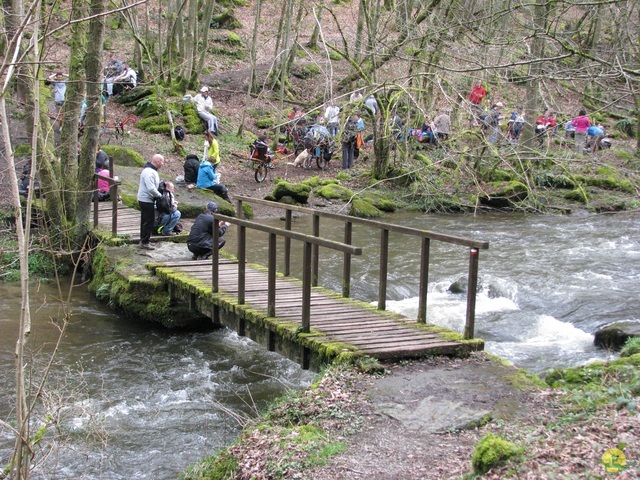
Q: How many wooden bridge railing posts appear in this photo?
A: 14